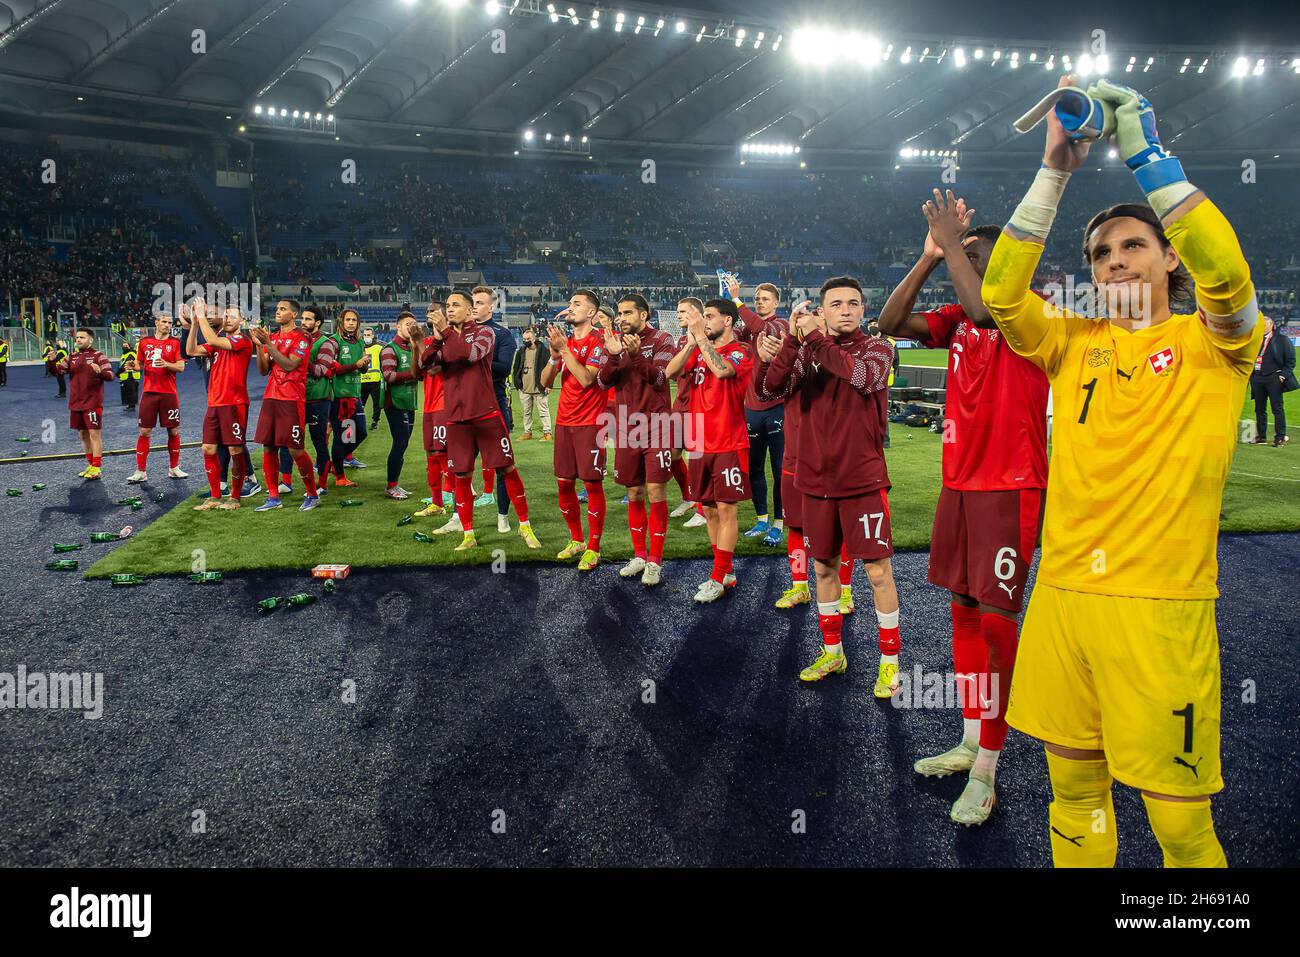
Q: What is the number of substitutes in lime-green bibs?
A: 3